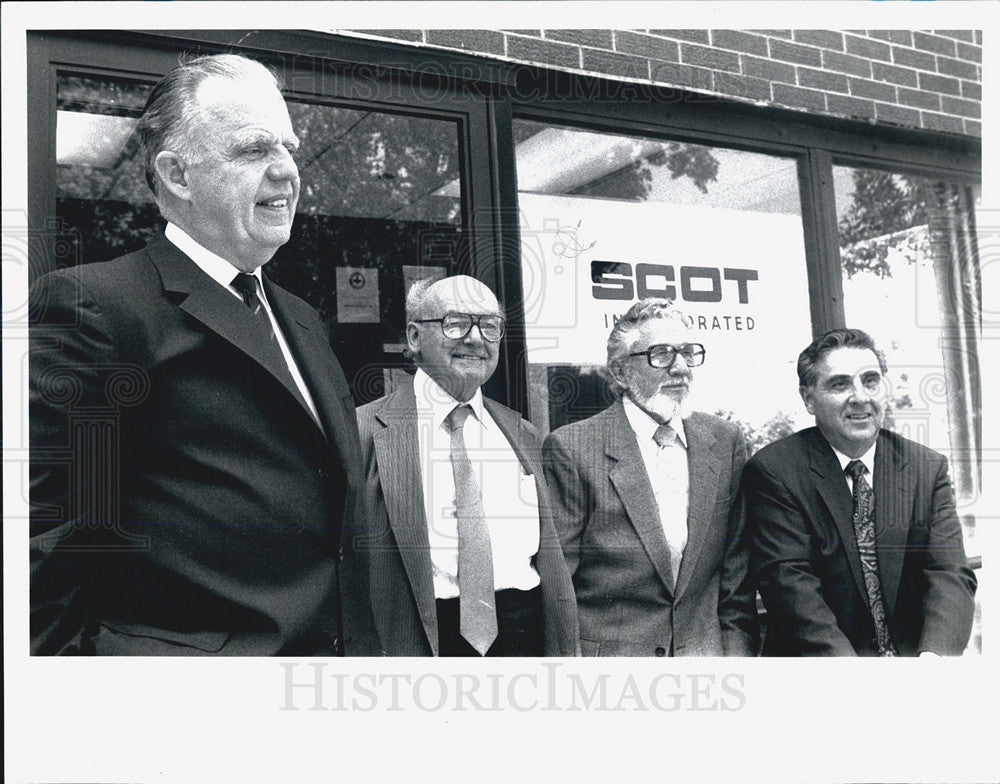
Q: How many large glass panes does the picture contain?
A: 3